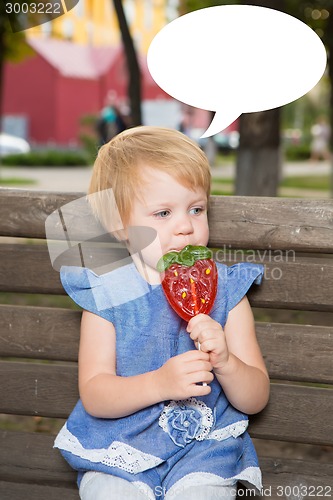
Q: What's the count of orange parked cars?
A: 0